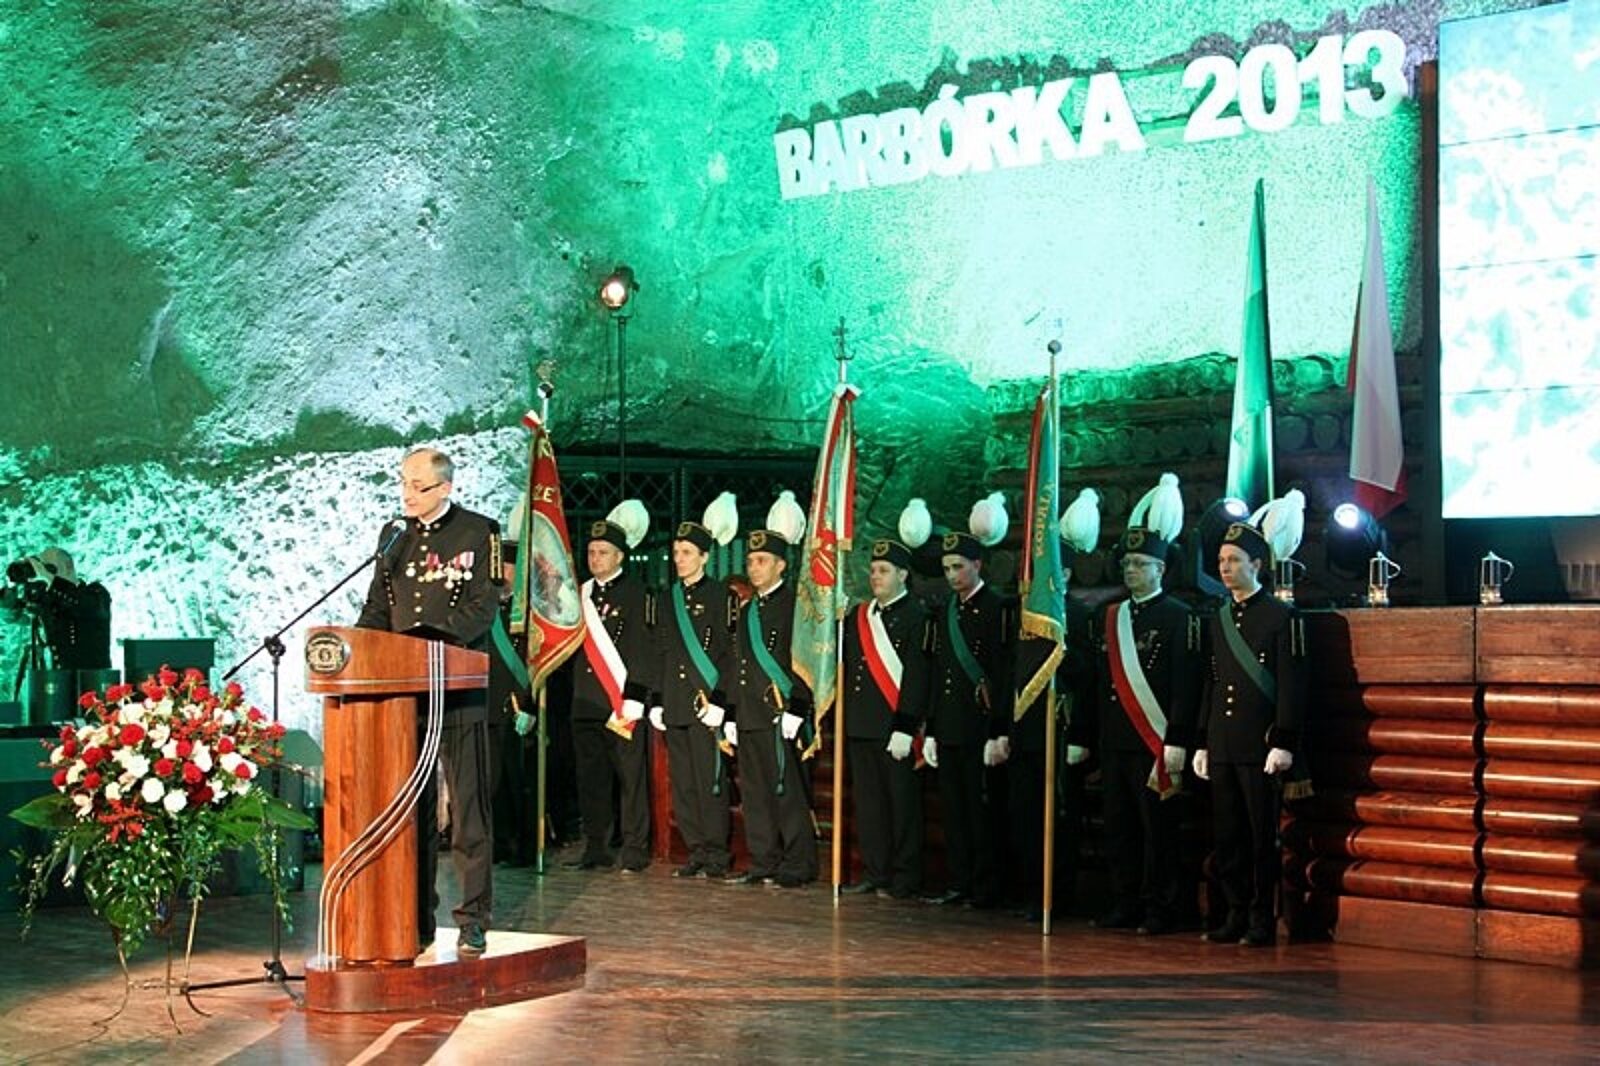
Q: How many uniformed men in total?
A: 10